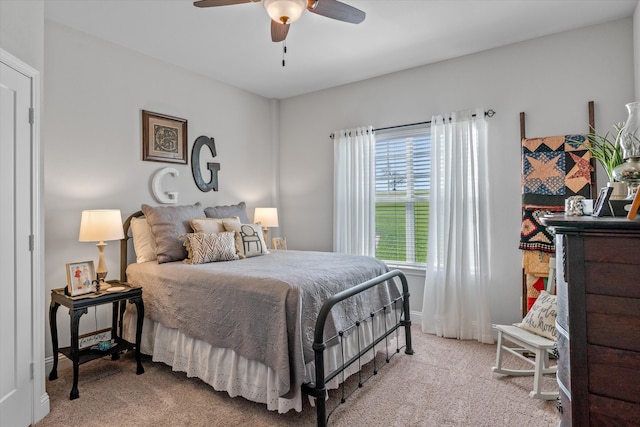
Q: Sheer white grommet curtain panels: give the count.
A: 2